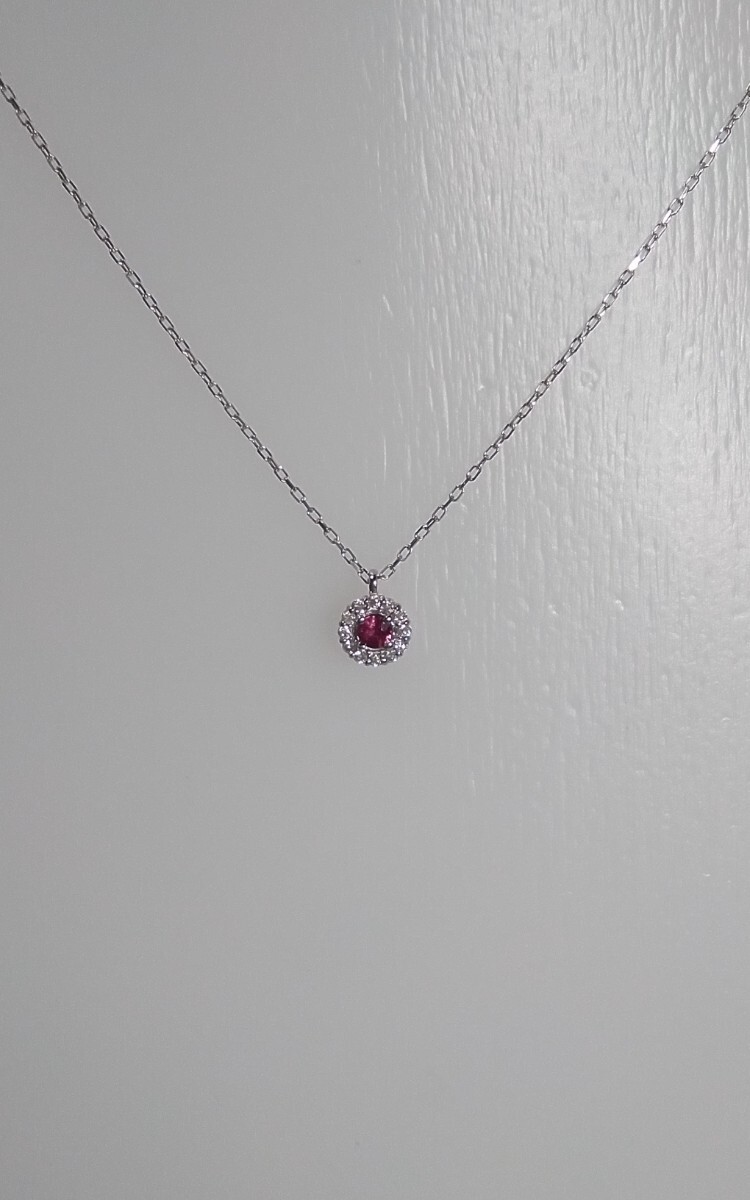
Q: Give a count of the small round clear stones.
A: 12